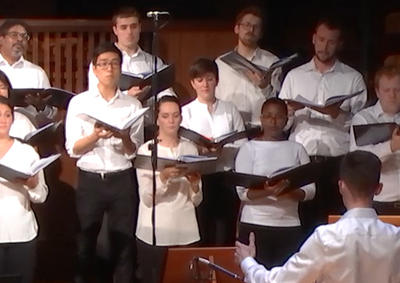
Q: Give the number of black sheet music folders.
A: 11